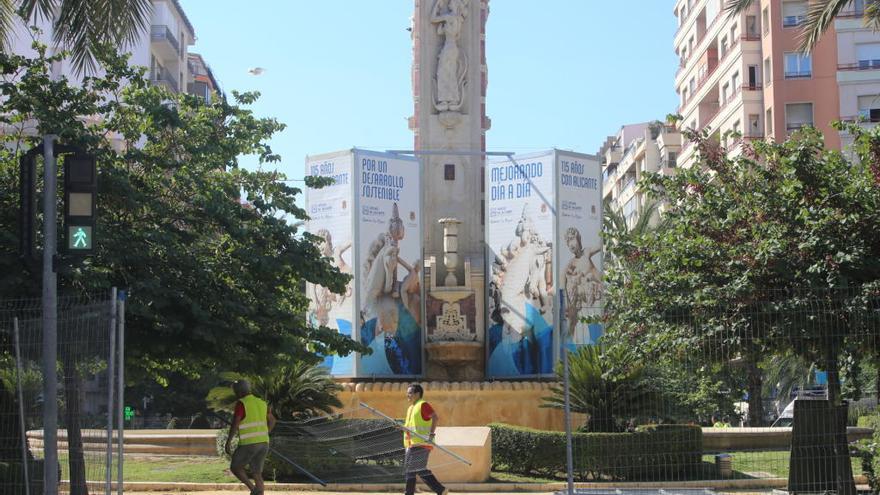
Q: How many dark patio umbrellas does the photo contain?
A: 0